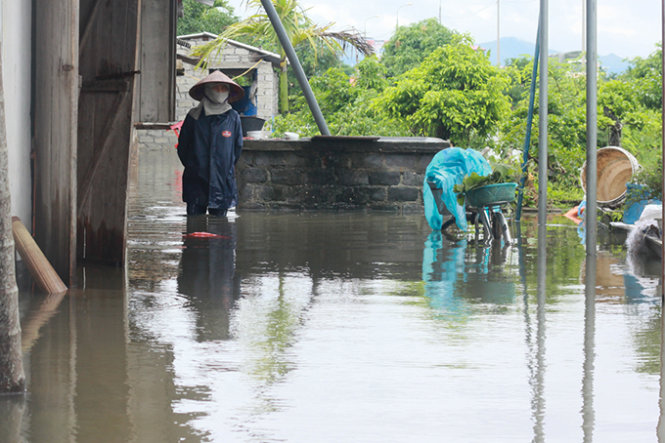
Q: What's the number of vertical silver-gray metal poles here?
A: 2